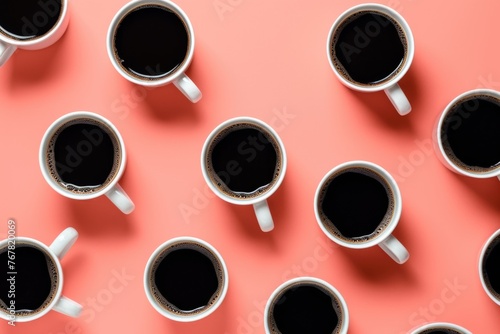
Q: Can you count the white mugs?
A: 12